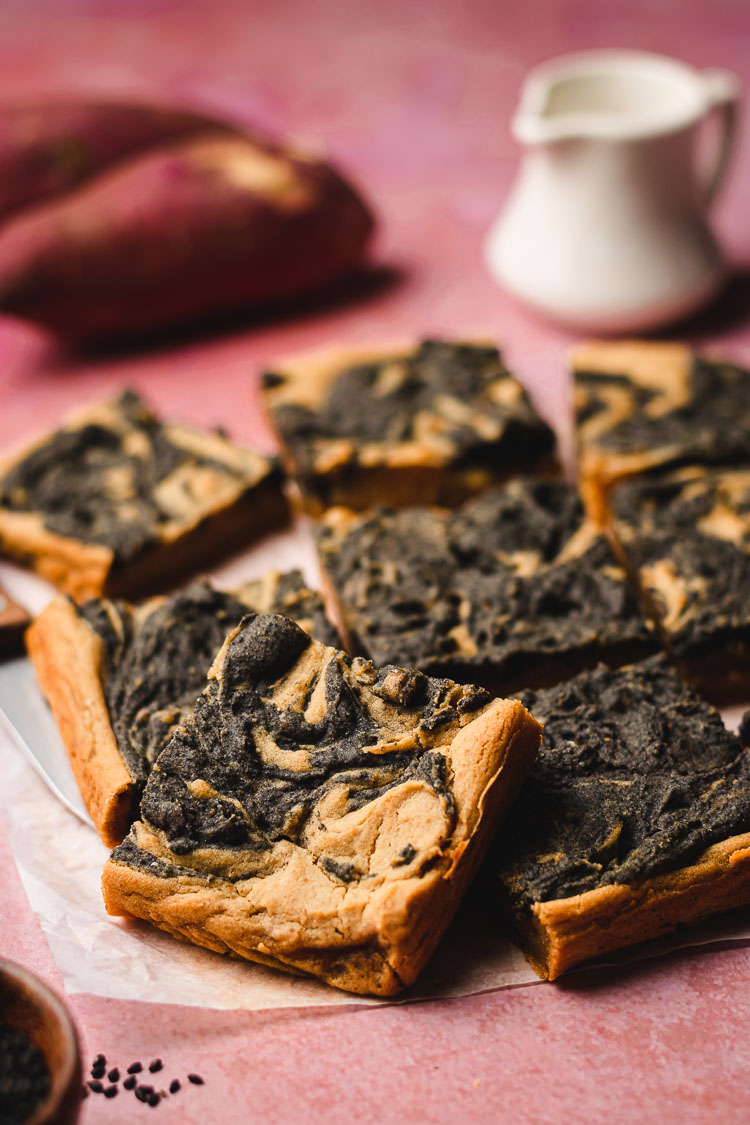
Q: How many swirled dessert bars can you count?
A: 8